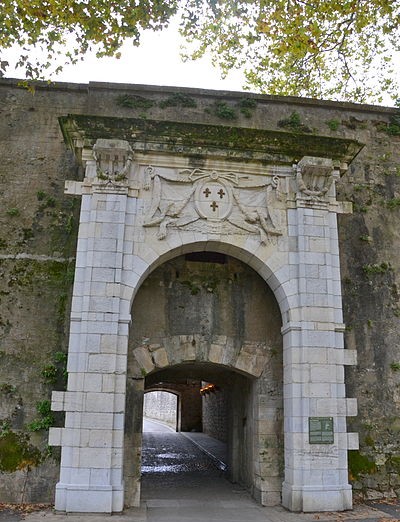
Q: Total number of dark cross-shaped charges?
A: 3